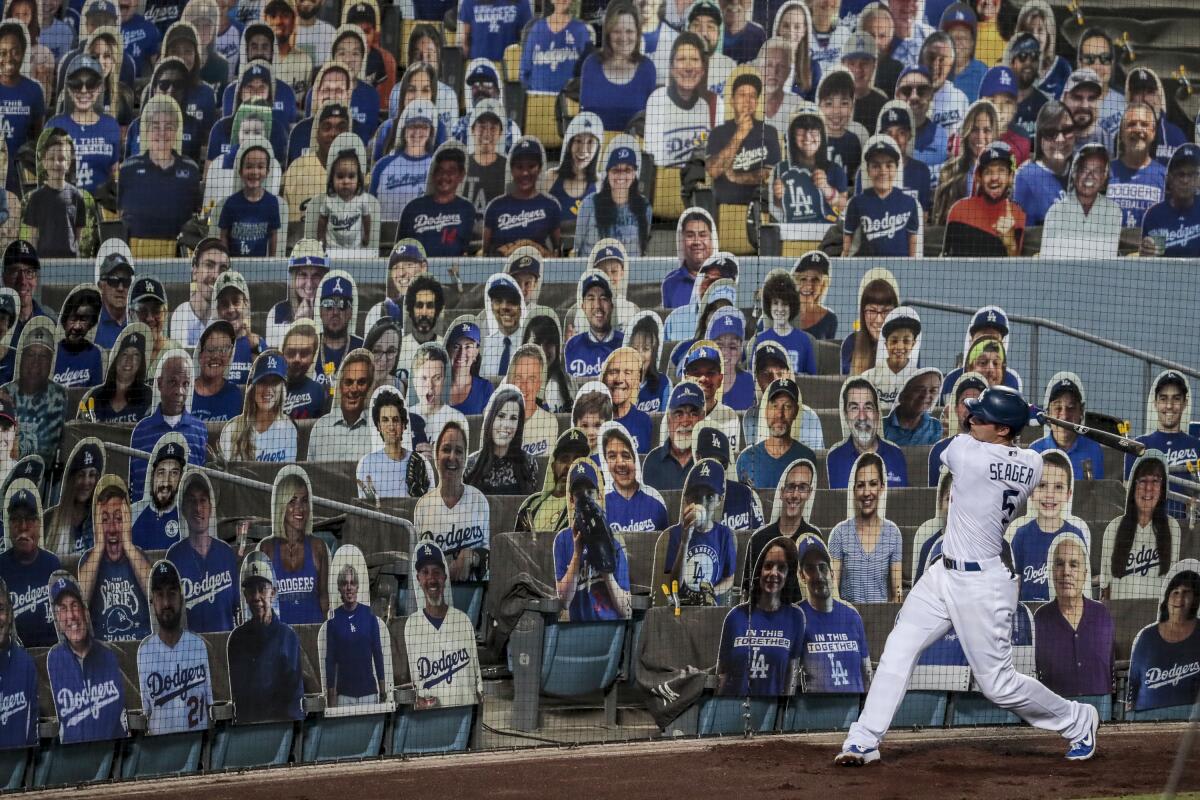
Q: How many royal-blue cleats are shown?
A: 2